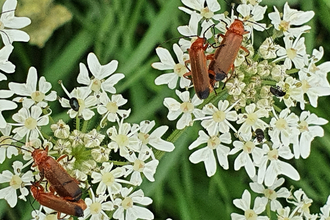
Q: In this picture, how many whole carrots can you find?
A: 0